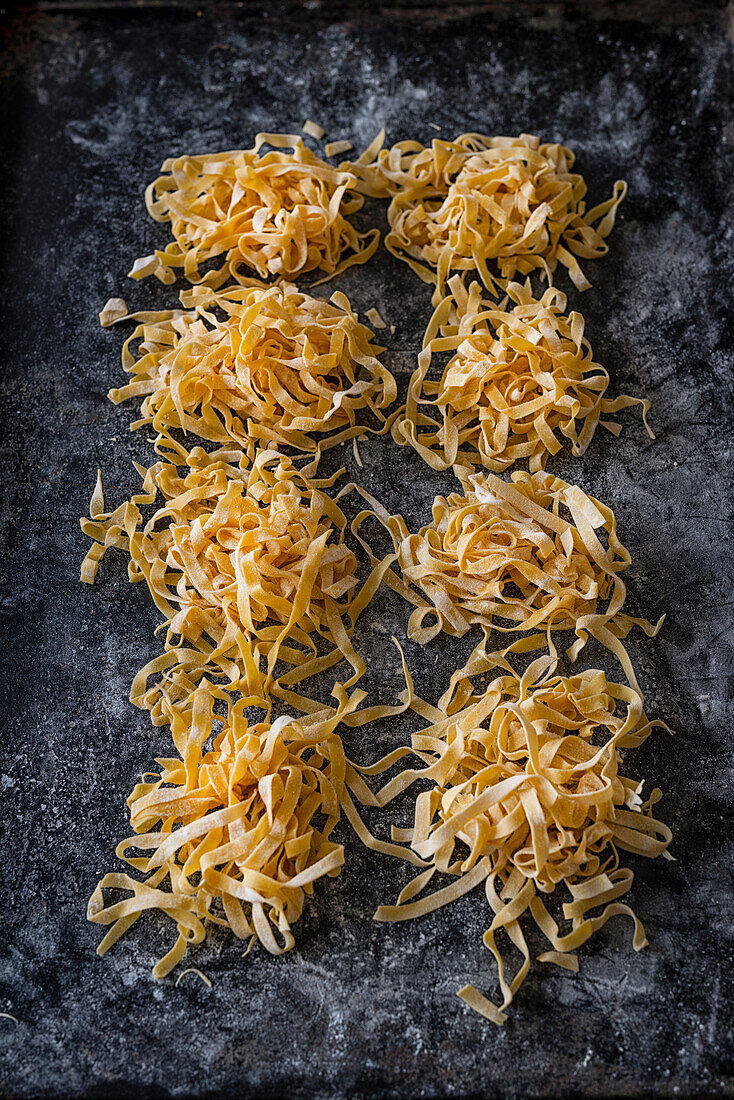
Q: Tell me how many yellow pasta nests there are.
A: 8